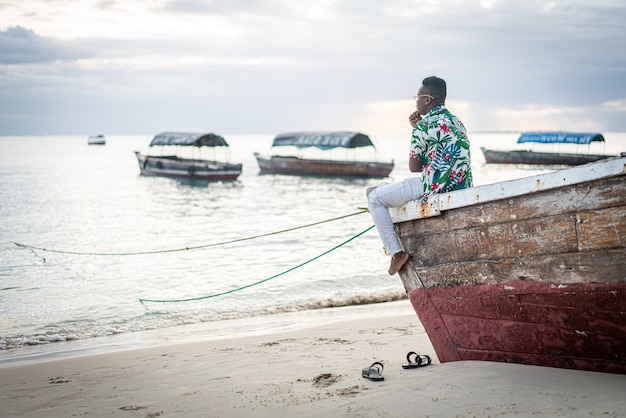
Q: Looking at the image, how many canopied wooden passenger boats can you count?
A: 3